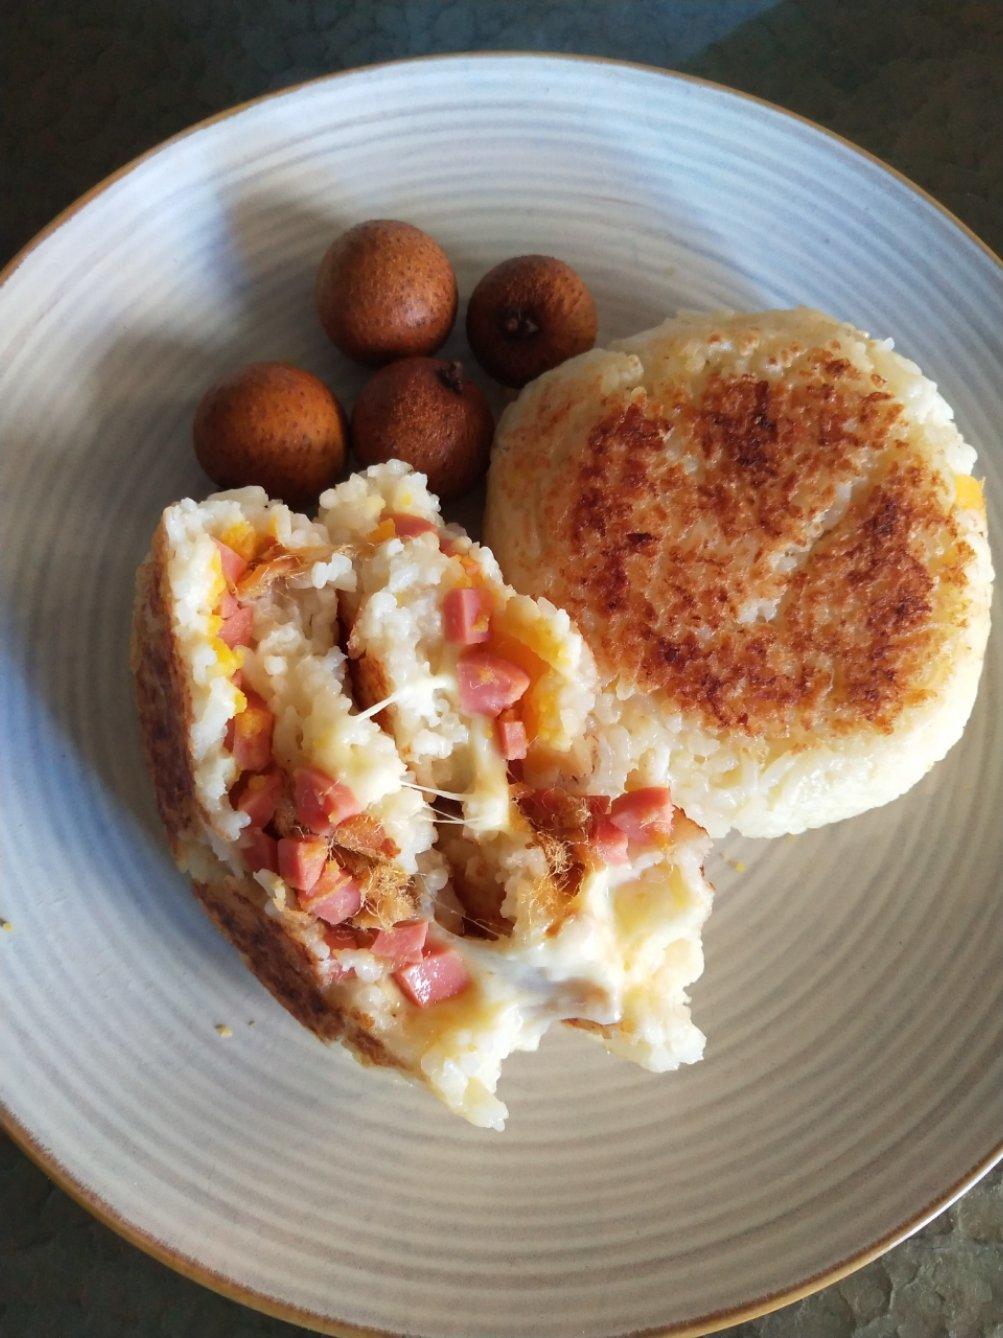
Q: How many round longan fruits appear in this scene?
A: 4